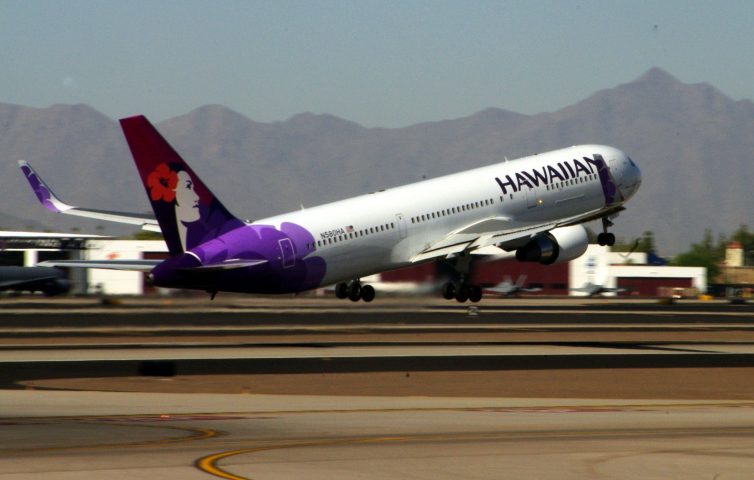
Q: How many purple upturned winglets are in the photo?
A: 2